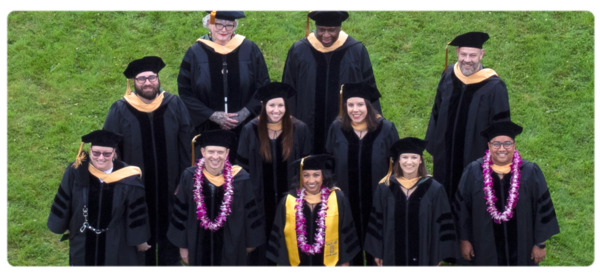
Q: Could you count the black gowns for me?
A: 11